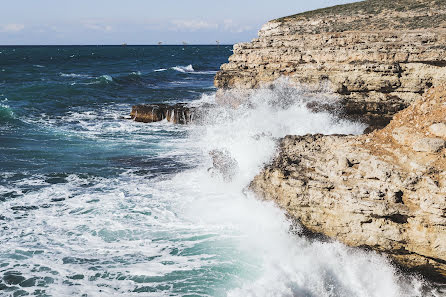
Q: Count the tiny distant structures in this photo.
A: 4